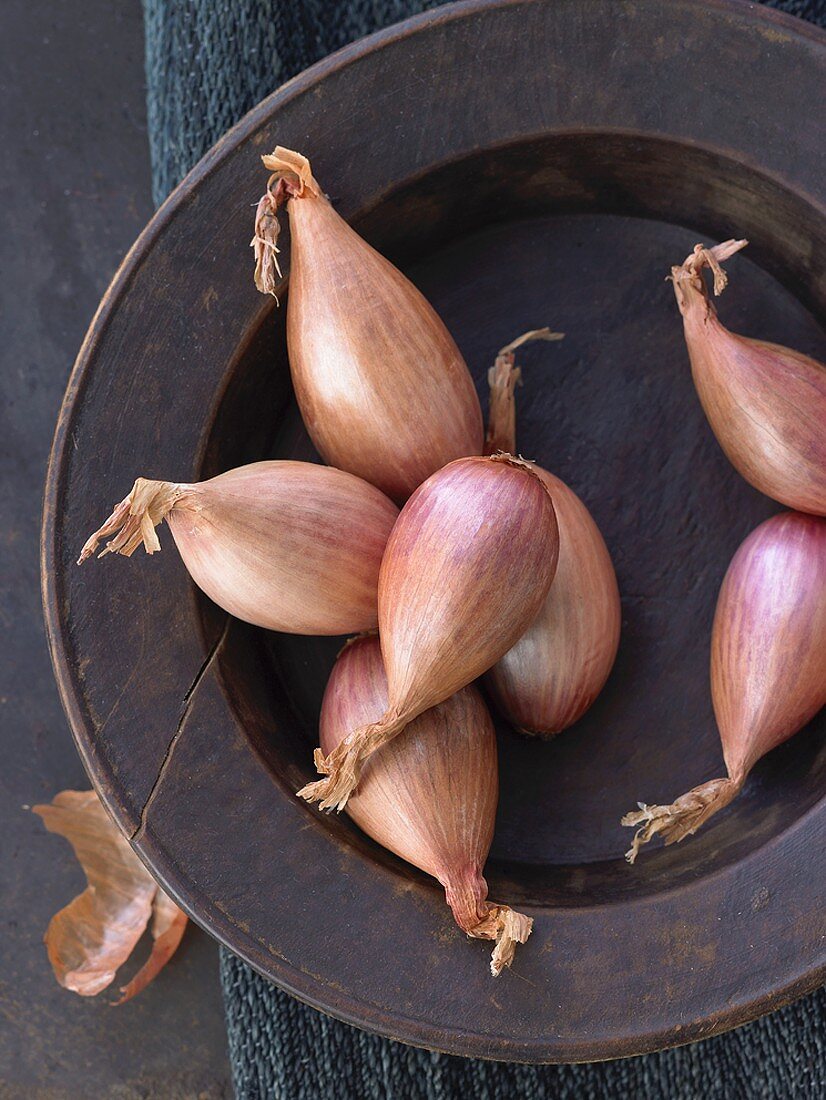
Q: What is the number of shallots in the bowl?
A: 7